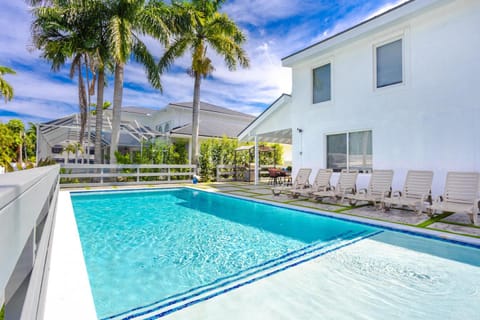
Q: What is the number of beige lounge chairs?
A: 6